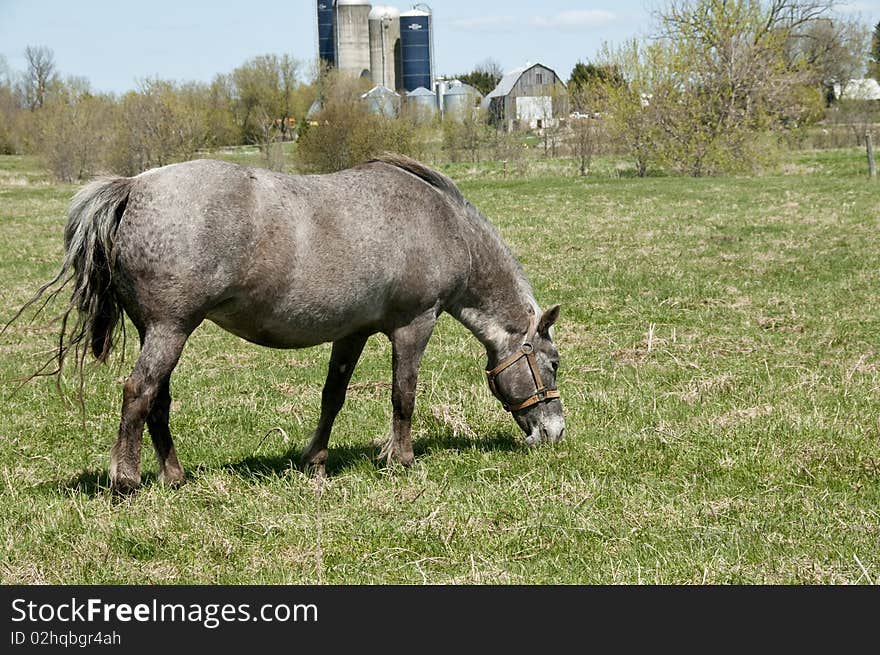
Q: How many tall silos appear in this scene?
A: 4